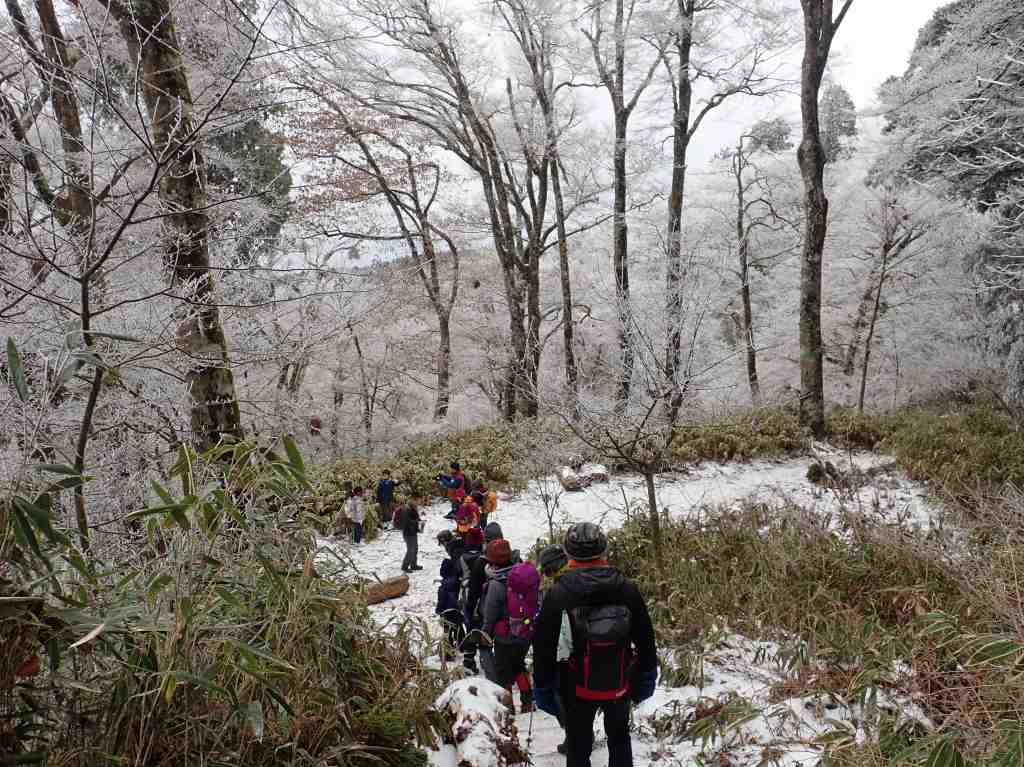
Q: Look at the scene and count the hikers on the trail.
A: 12